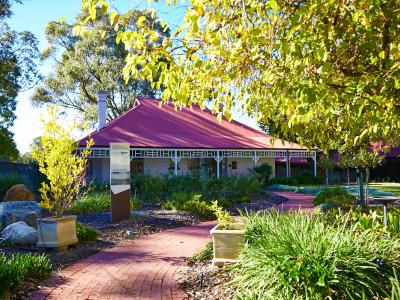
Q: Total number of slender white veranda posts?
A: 5